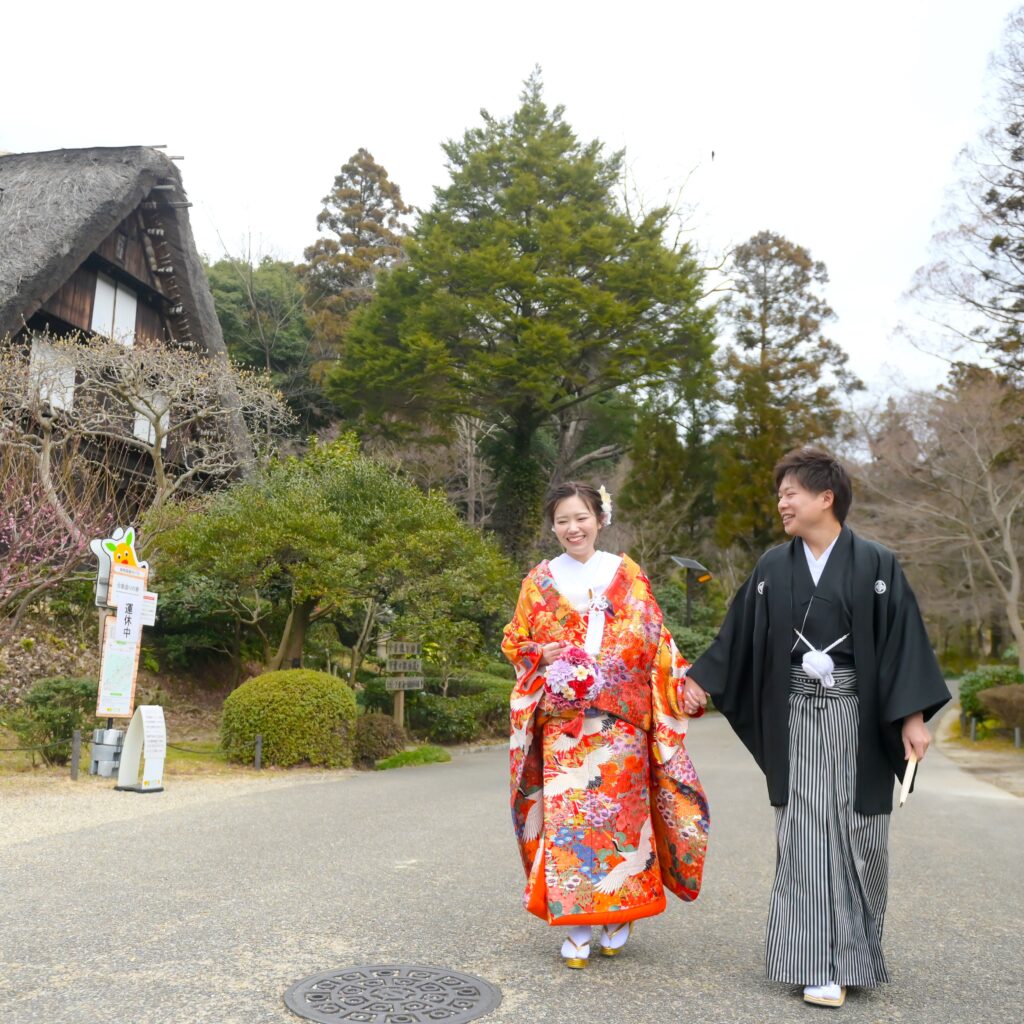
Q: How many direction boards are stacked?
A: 3